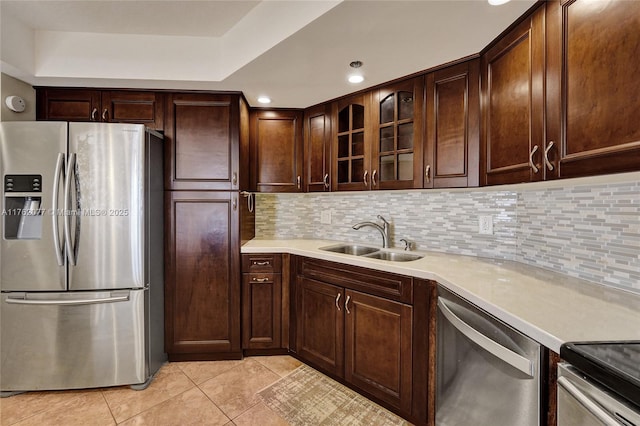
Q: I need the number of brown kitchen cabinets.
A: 14